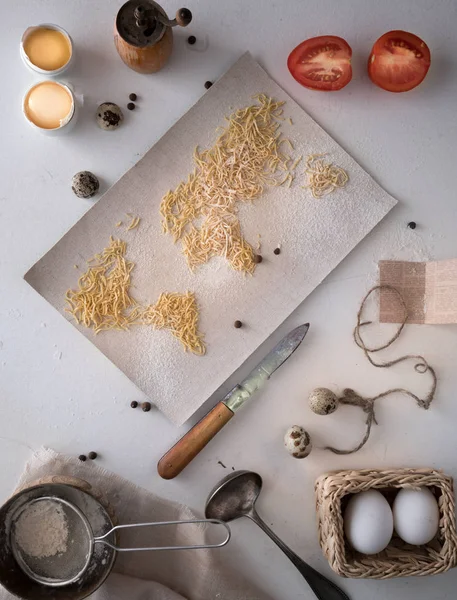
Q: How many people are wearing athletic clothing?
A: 0